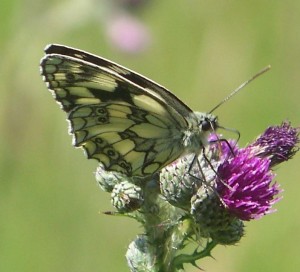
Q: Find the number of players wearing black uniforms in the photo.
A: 0